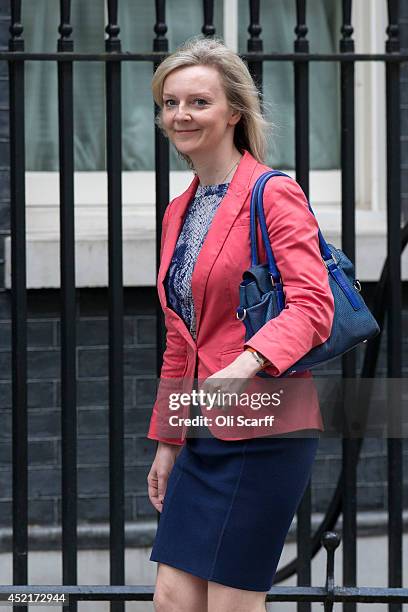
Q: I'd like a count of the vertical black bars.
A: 9